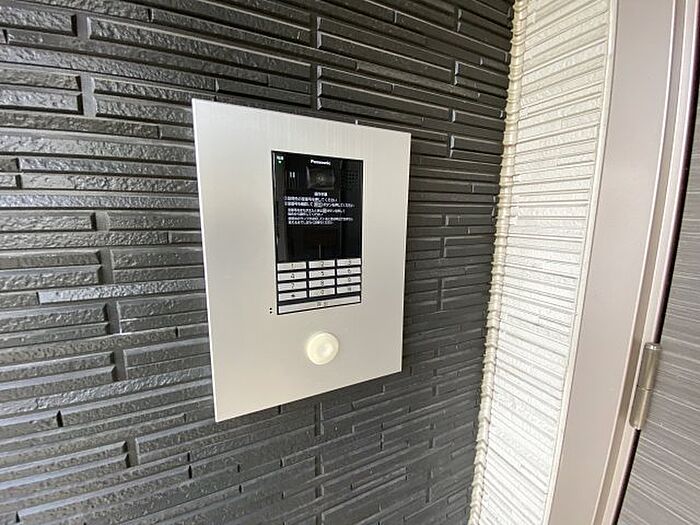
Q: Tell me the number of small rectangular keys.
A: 12